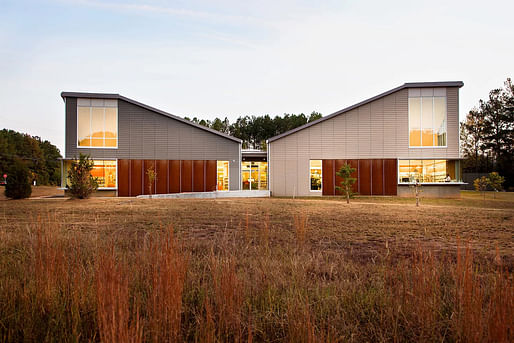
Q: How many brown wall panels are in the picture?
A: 14